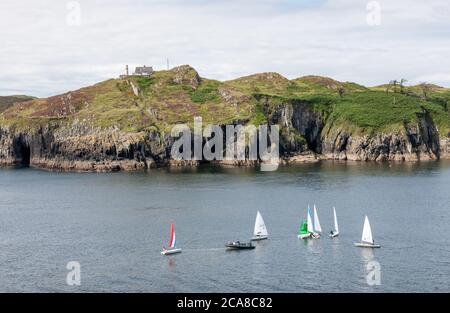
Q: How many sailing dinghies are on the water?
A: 6